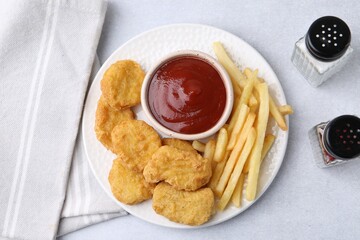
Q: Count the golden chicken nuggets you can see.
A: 7